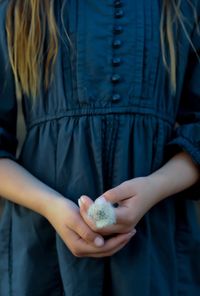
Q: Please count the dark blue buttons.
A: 7